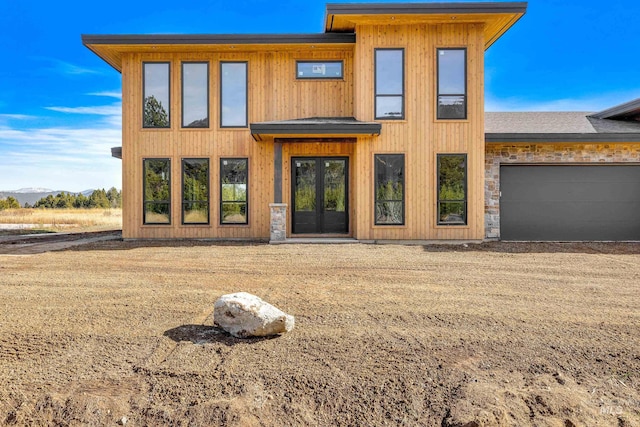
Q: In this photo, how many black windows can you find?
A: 11